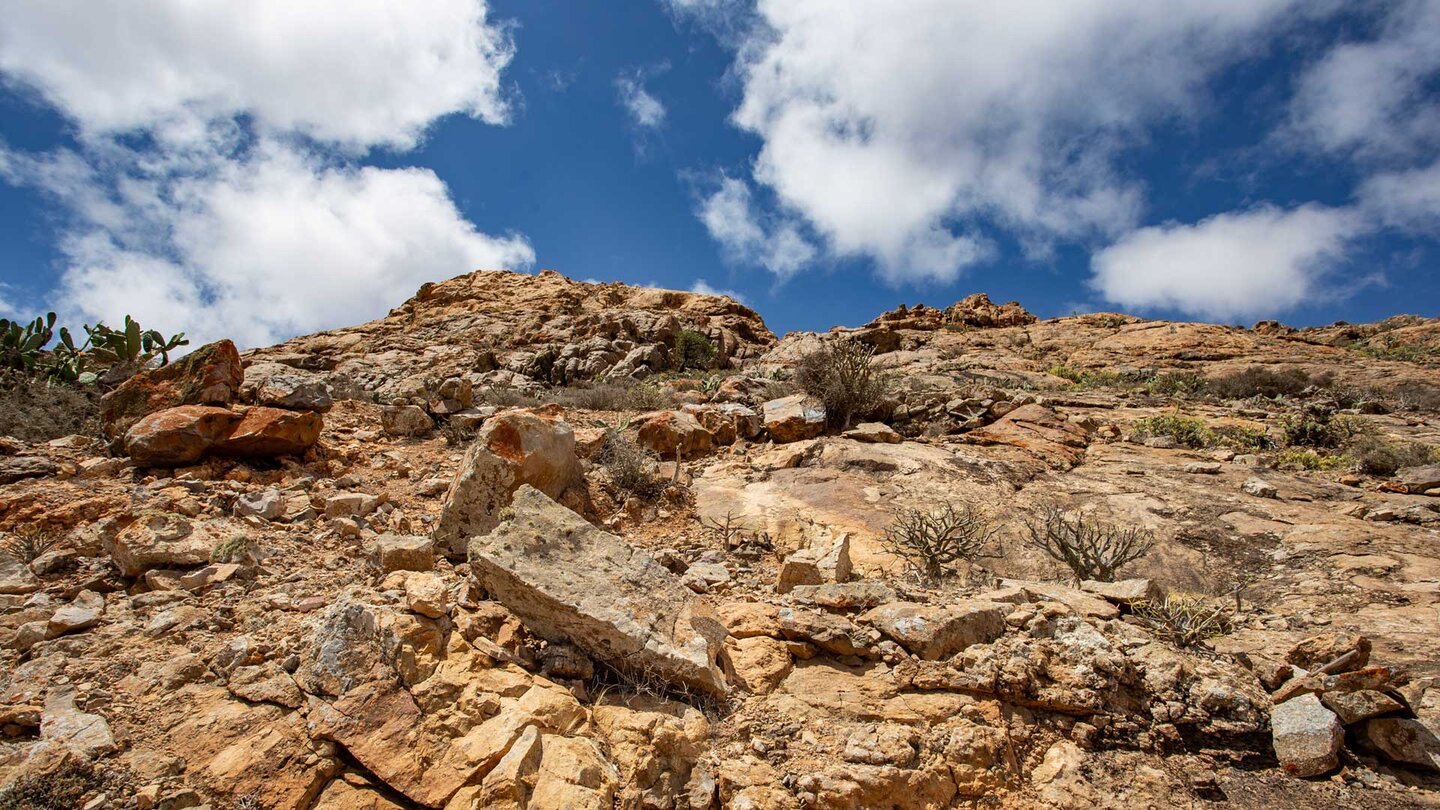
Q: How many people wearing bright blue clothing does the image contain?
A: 0